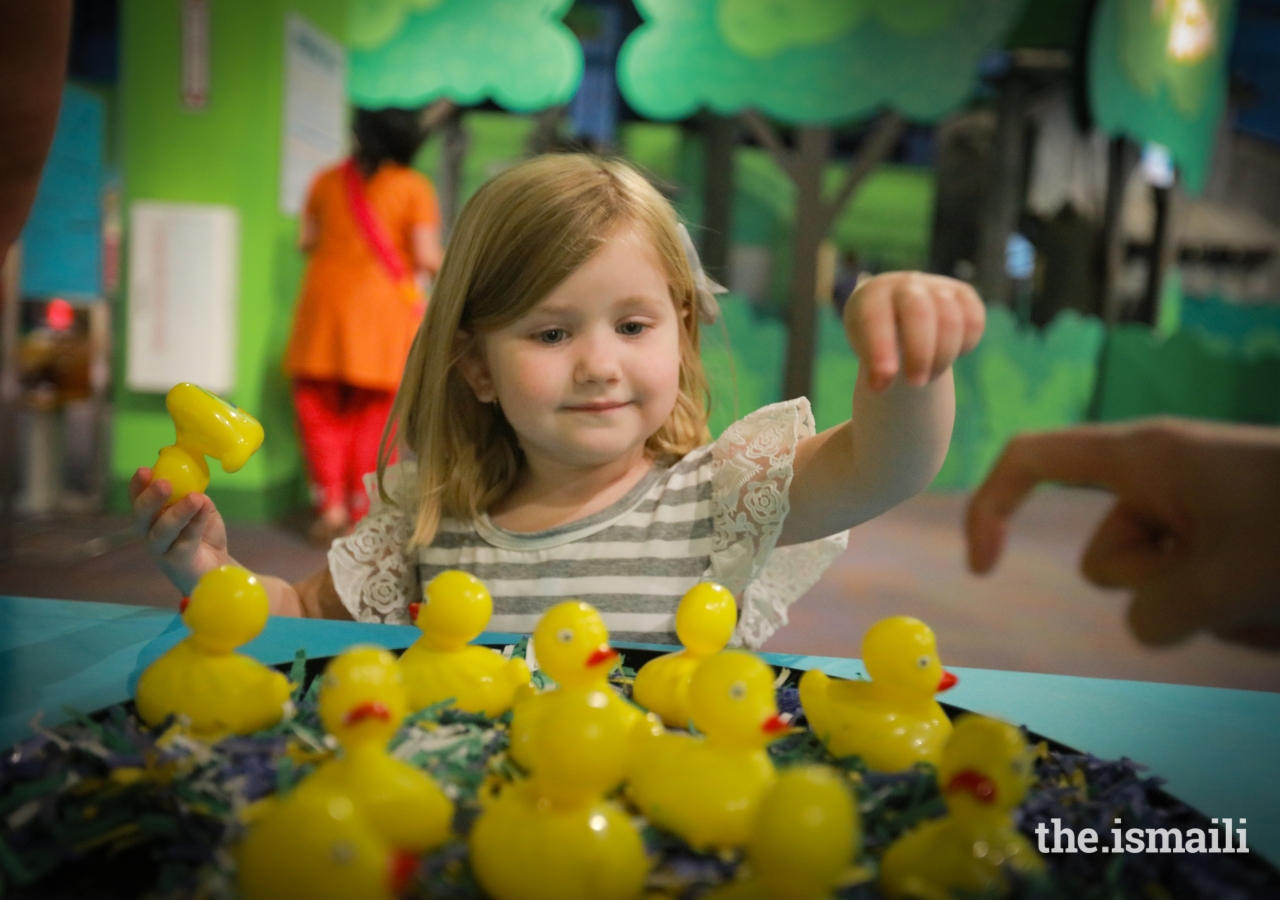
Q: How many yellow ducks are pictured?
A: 12